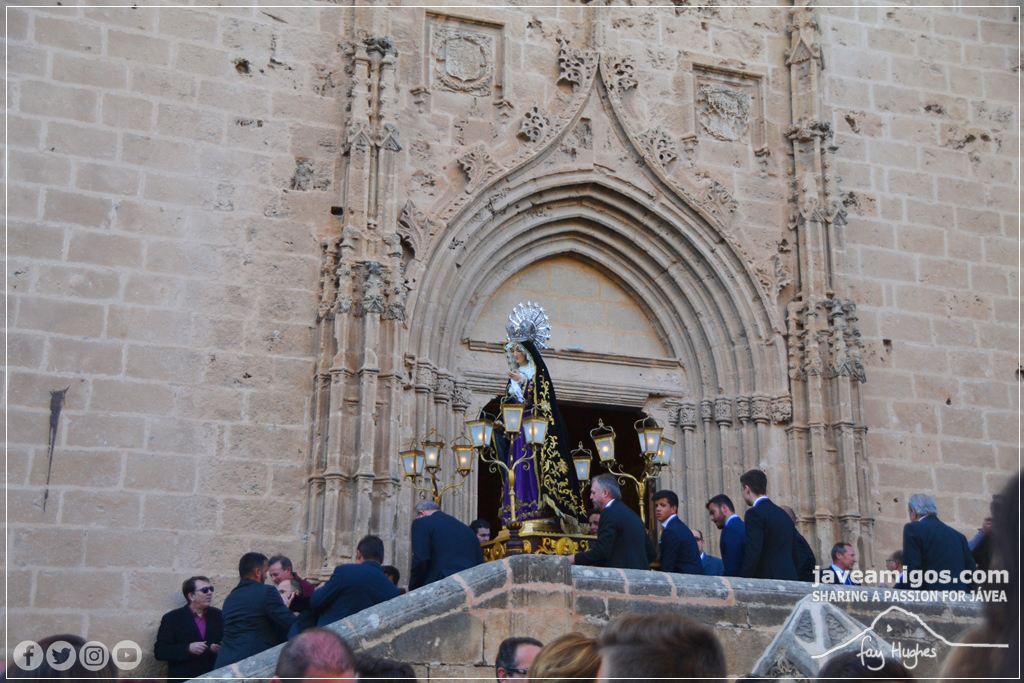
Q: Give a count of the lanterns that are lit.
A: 10